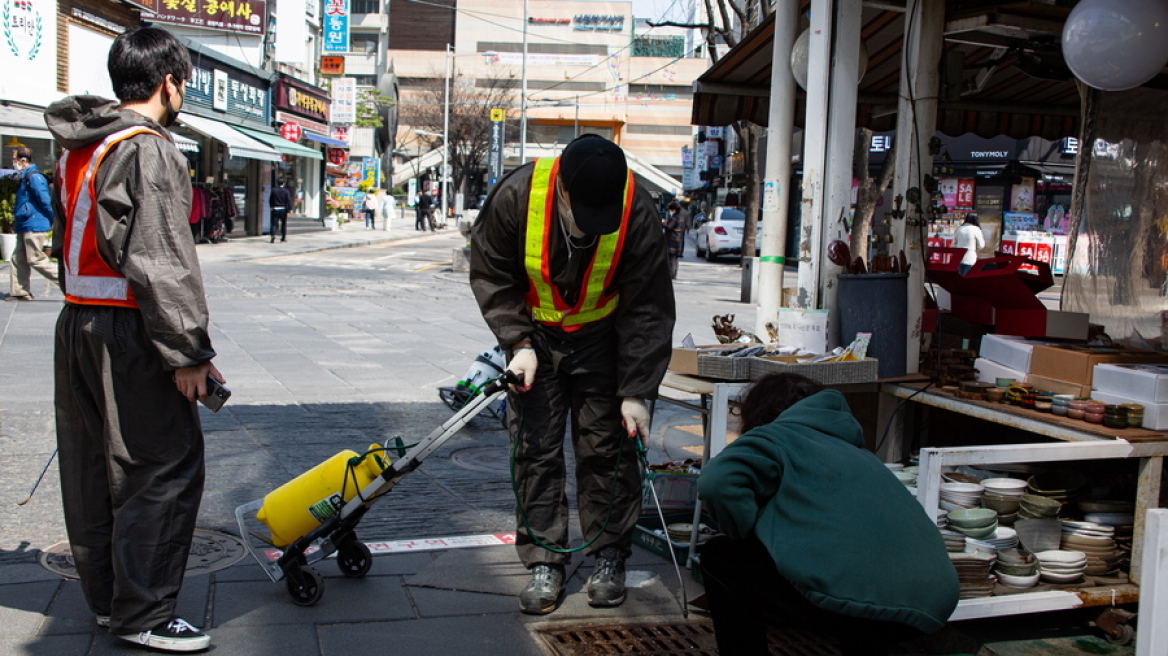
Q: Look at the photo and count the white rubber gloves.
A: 2